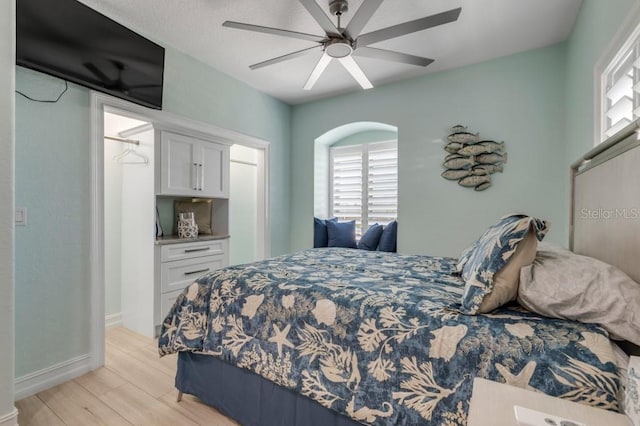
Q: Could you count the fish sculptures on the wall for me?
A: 13